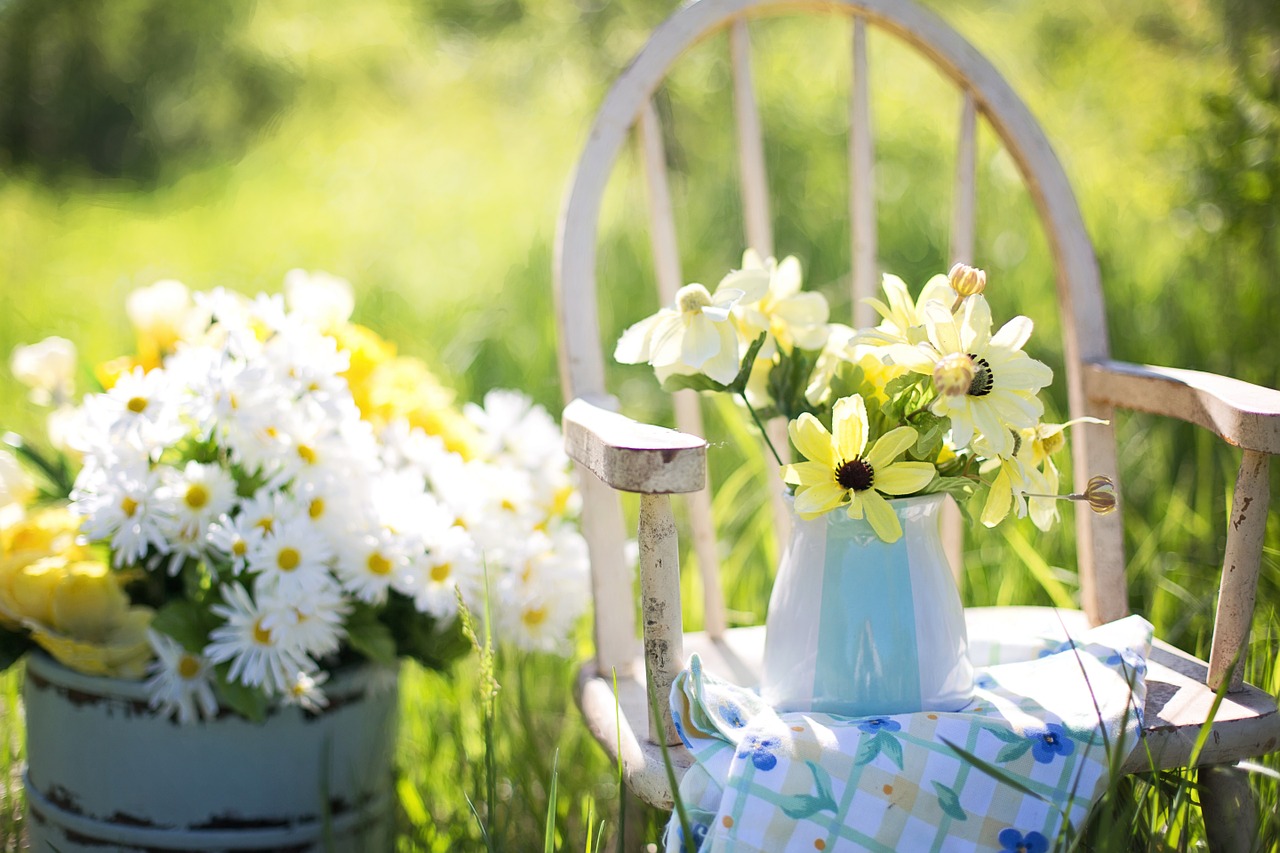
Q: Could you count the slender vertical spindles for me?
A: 4